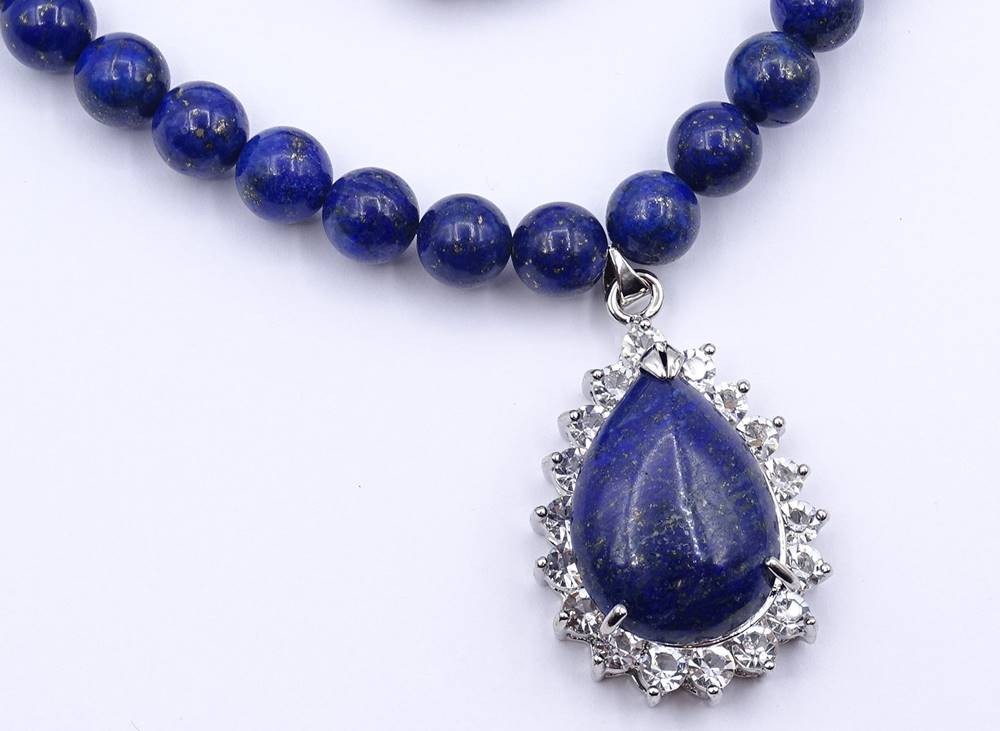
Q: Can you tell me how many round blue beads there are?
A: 11